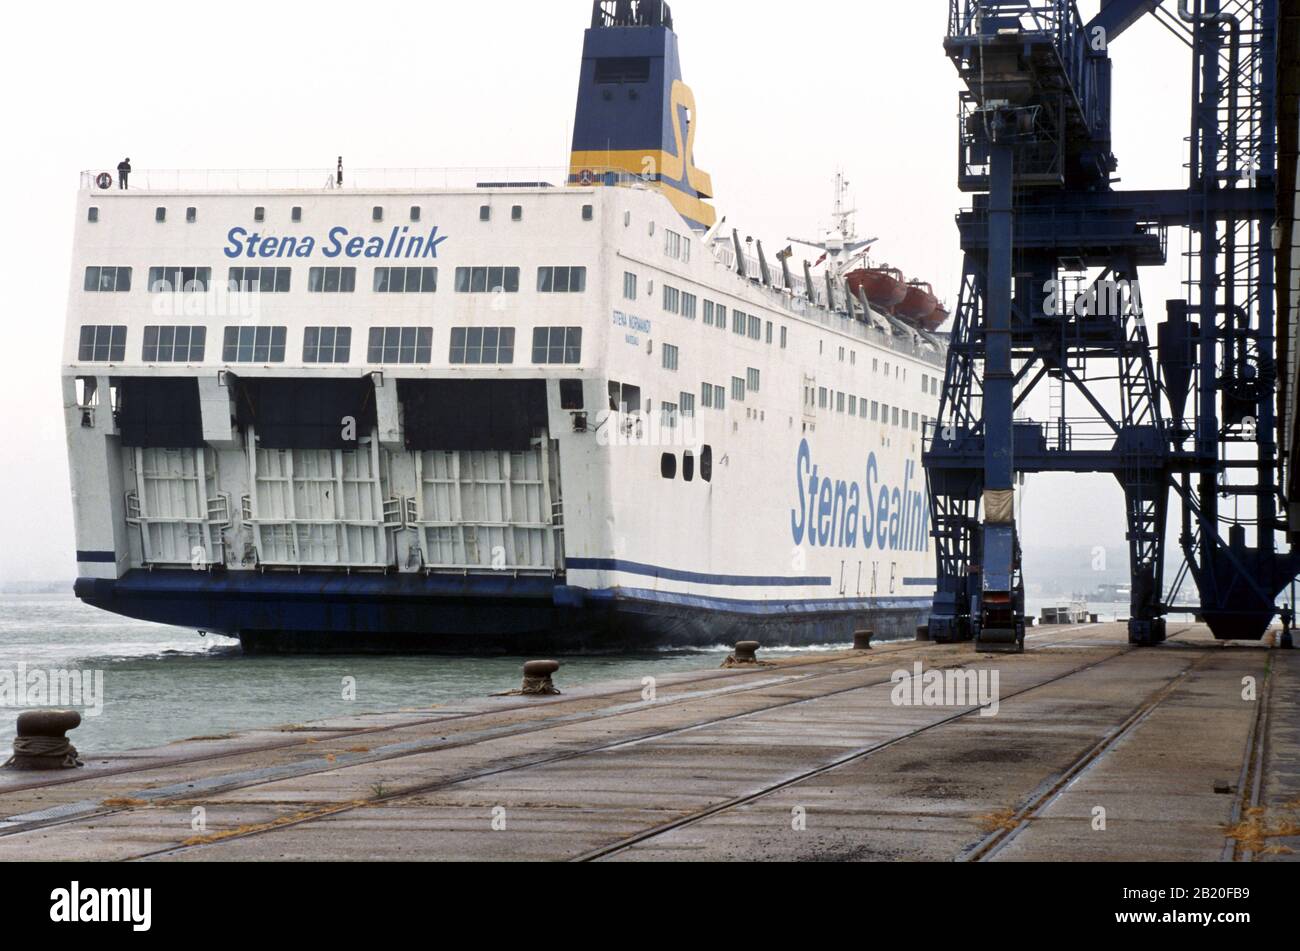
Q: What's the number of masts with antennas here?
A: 1